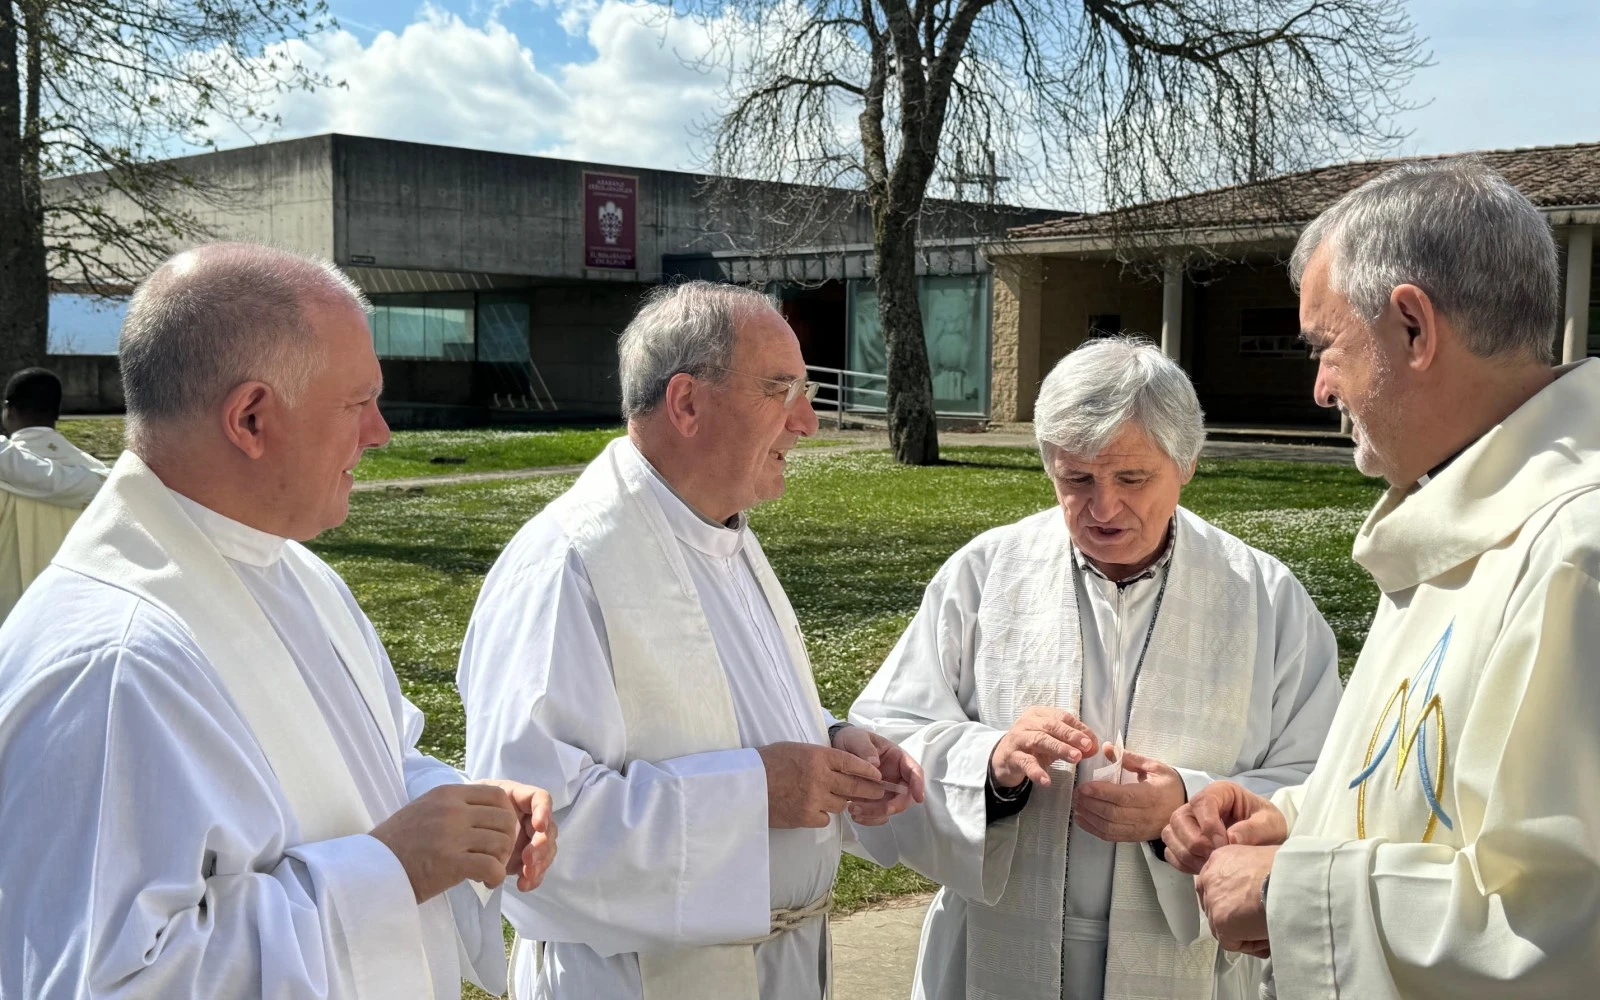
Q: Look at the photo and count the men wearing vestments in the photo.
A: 5